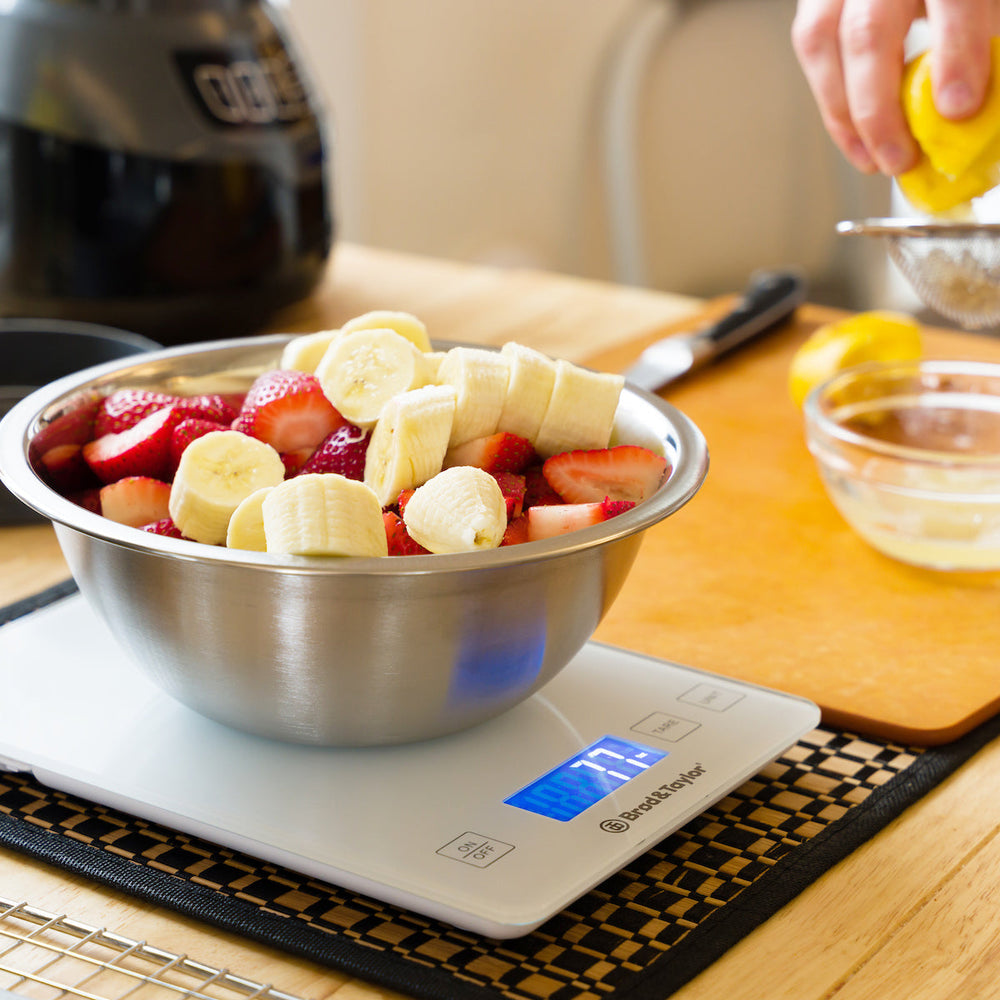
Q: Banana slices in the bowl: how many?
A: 12